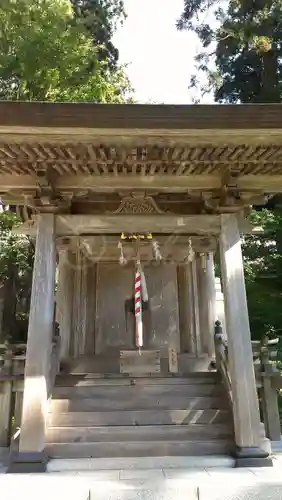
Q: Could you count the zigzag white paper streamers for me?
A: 4